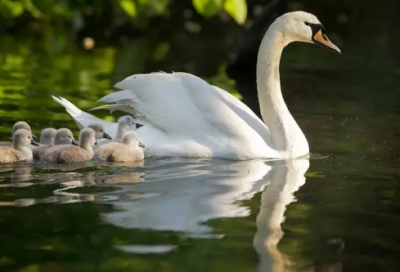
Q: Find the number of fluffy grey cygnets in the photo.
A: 8